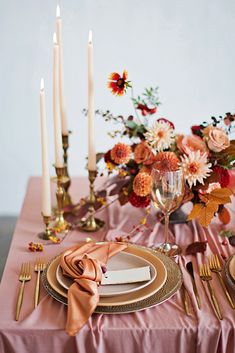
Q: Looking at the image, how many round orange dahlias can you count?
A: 3